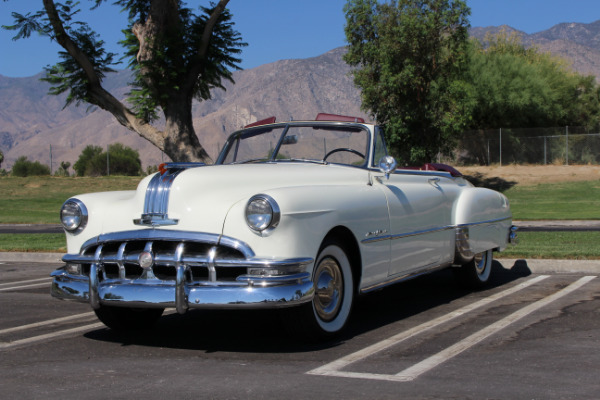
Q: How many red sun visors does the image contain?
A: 2